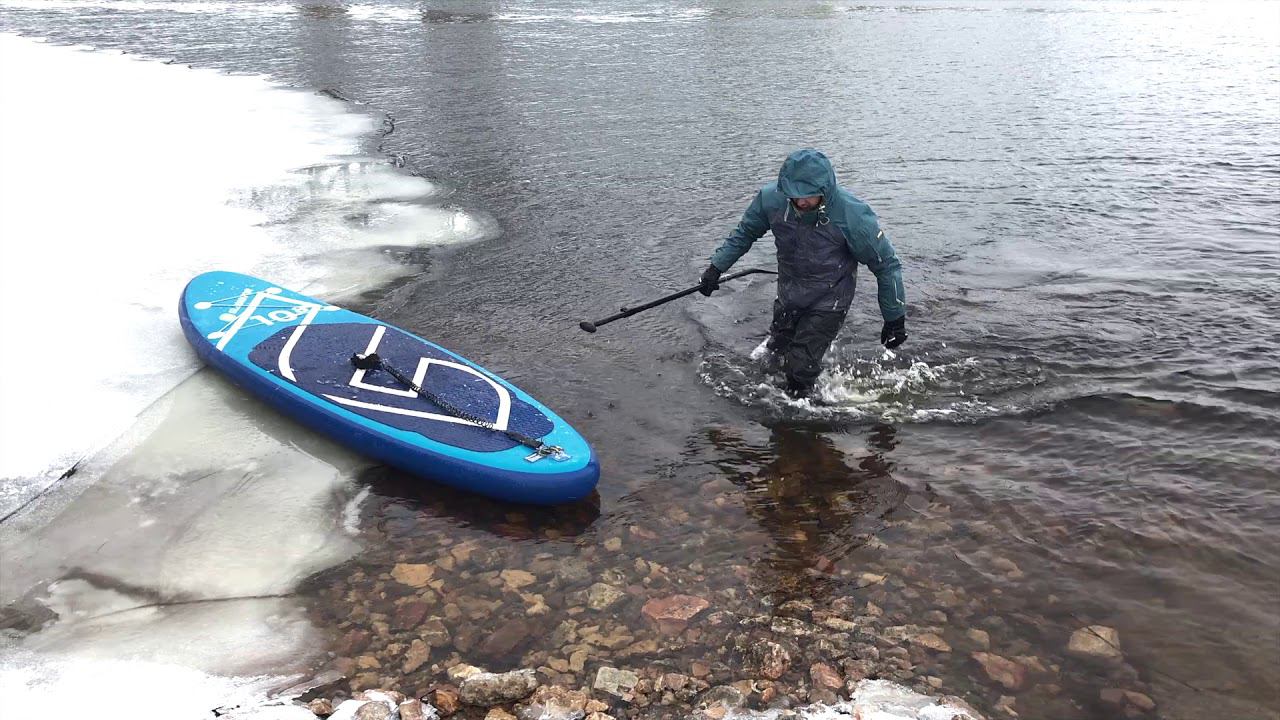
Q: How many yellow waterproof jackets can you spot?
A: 0